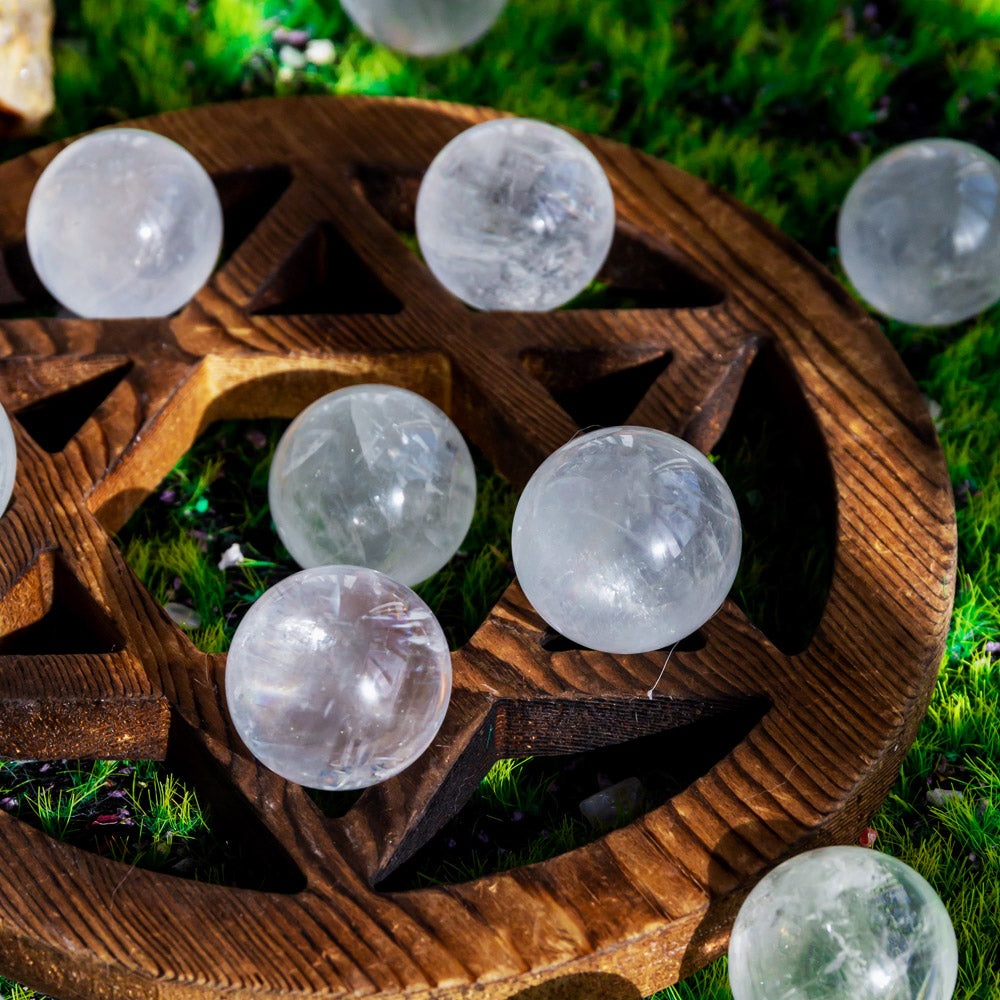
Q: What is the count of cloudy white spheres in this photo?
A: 9